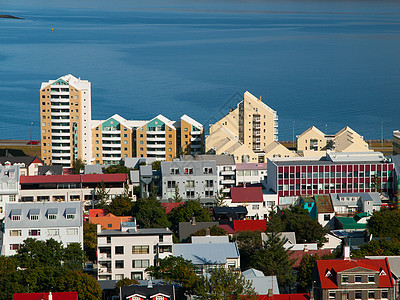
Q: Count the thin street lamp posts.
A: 4